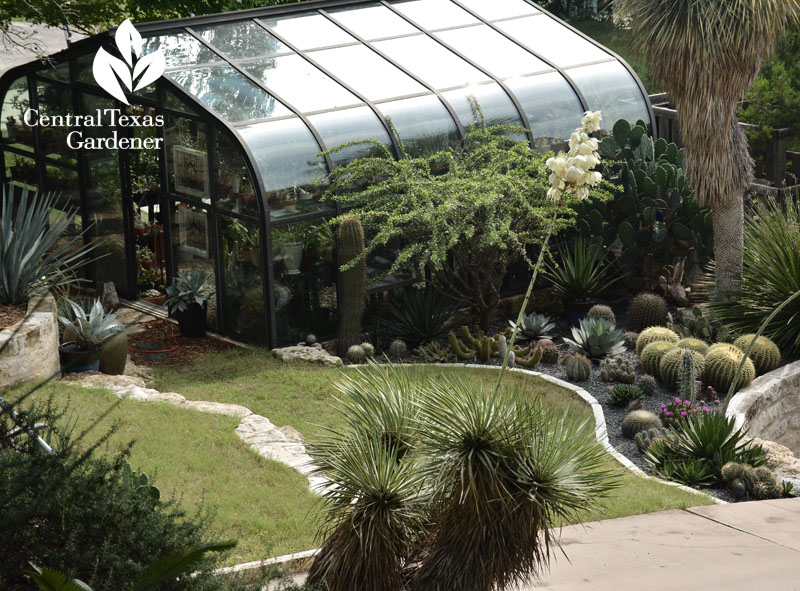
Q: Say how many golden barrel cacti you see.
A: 7